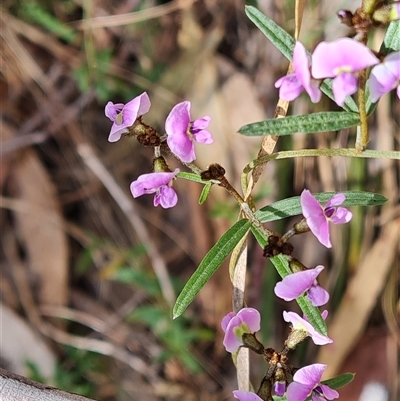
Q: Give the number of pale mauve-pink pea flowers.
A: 12